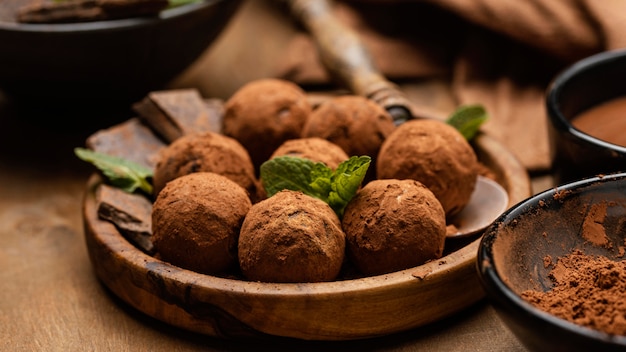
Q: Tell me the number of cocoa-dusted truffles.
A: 8